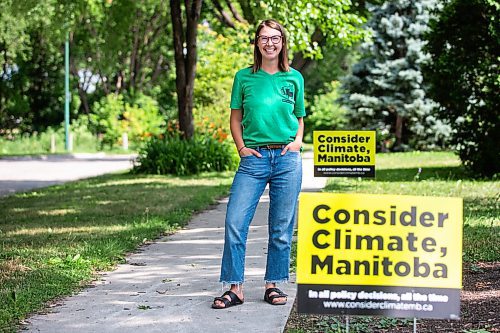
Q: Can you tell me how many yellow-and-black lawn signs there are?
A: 2